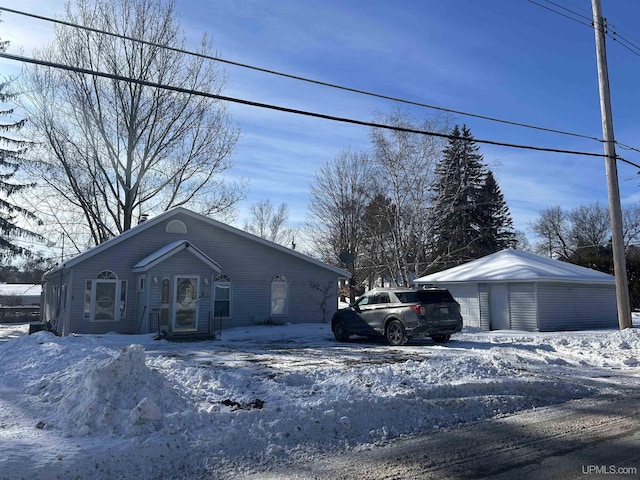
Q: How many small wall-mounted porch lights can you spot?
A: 2